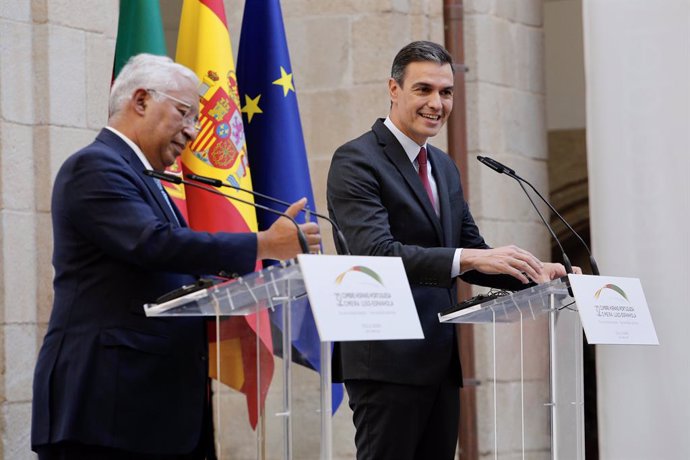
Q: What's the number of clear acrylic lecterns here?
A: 2